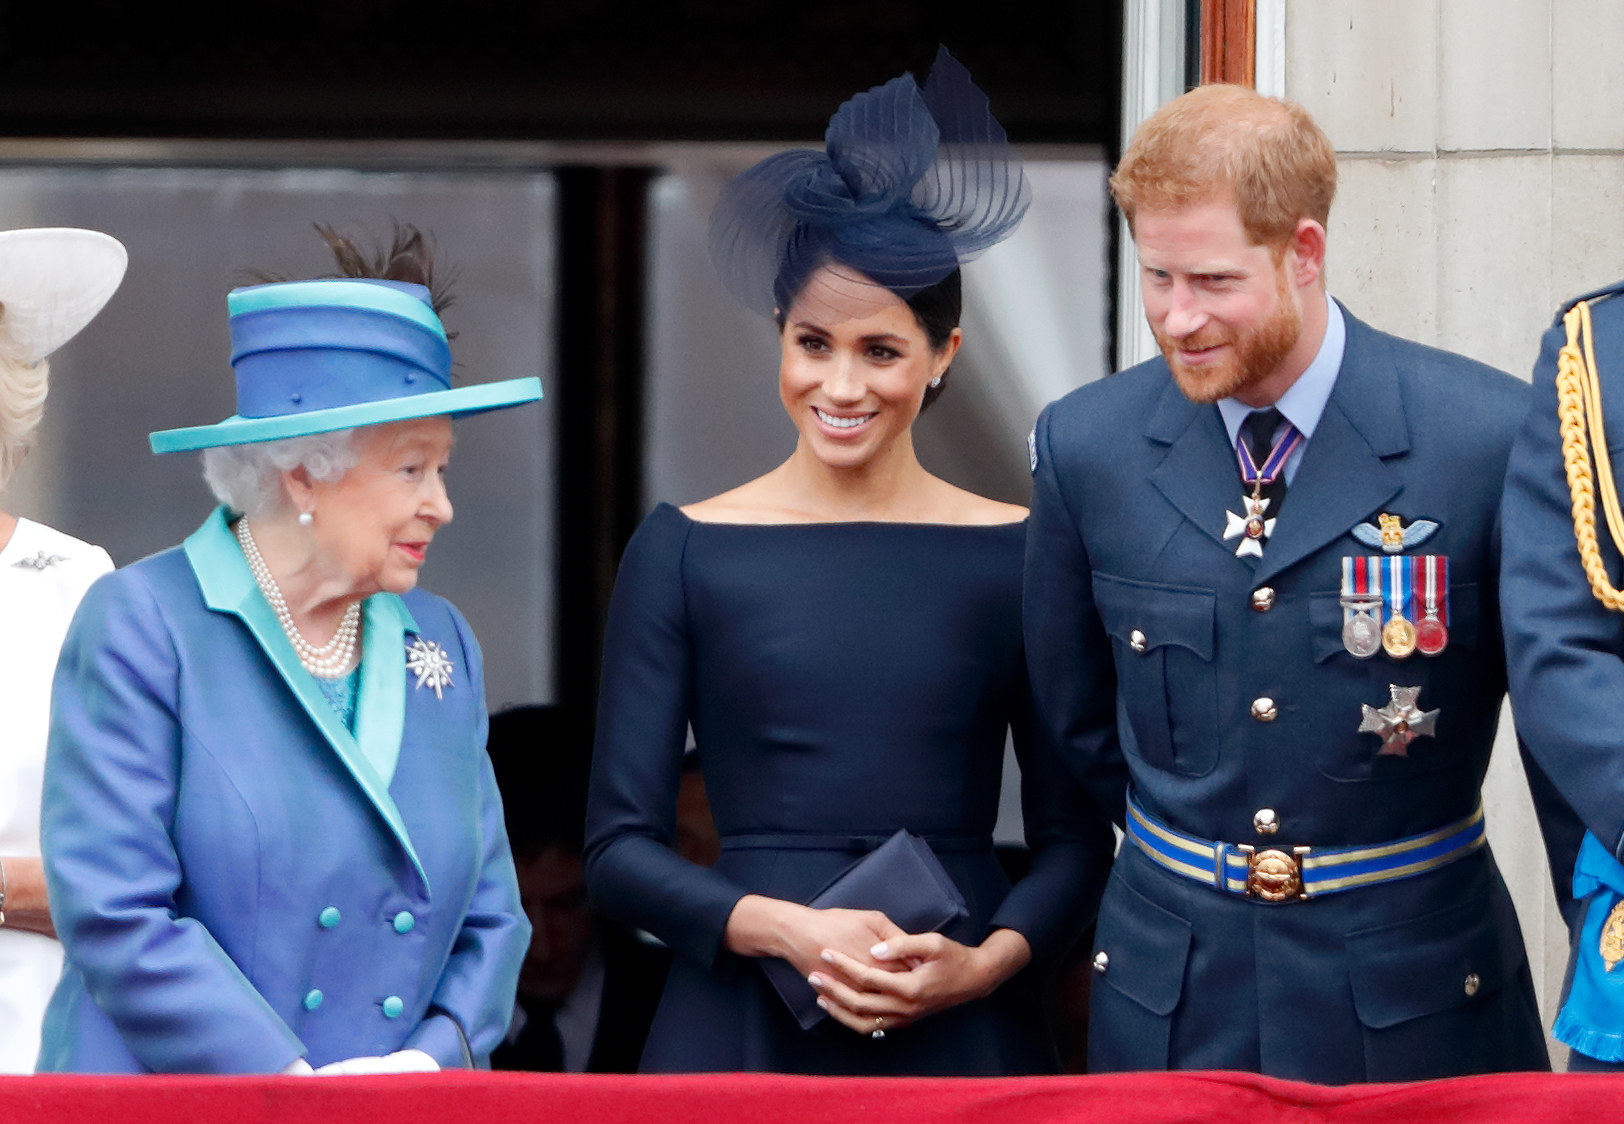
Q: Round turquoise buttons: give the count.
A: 4